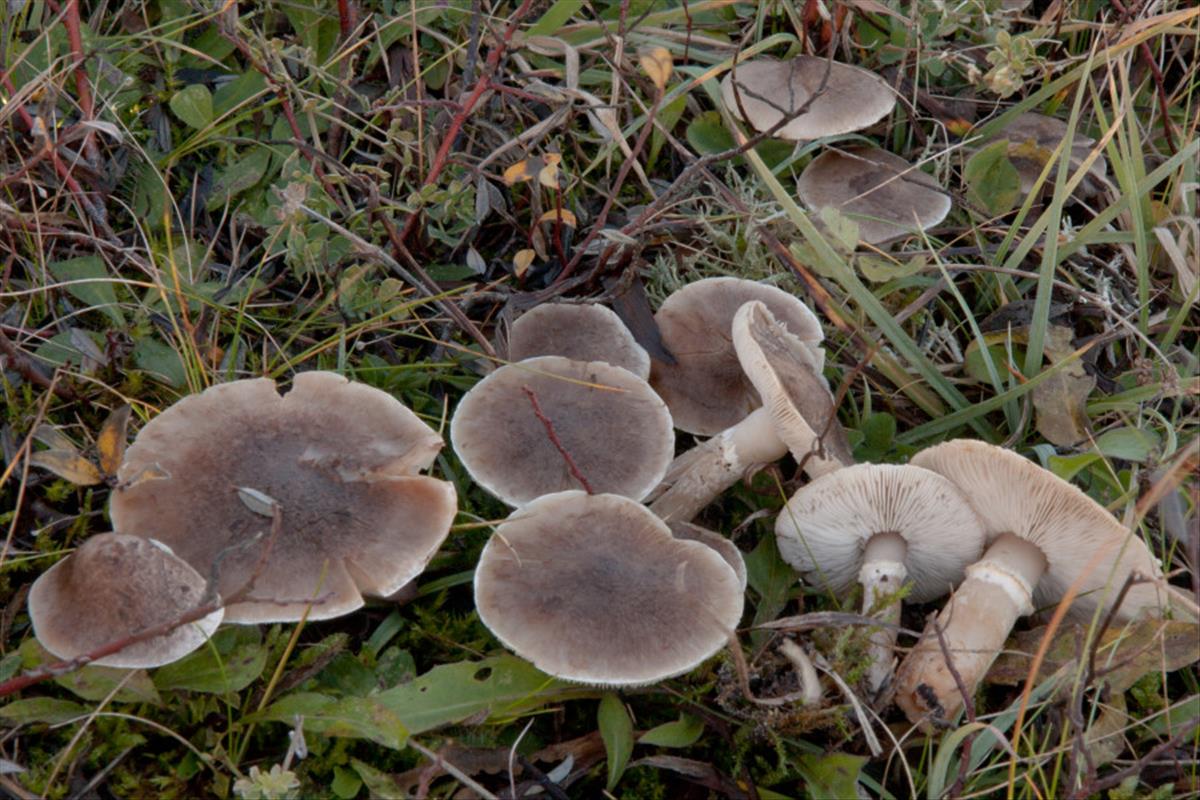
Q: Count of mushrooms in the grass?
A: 13